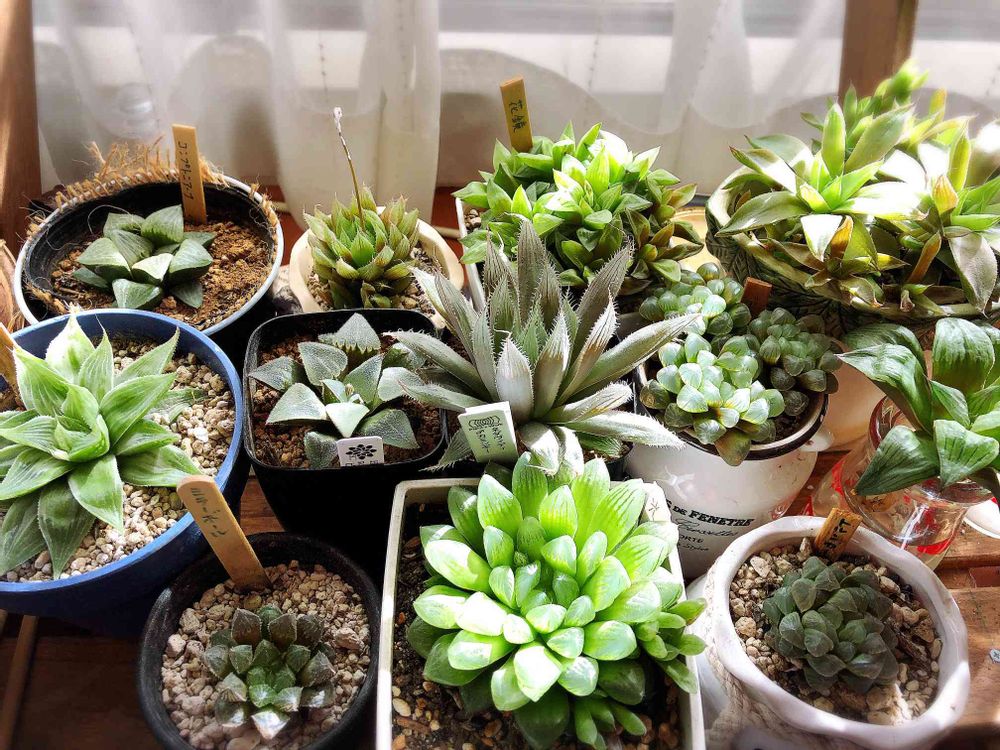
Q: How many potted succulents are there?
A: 12